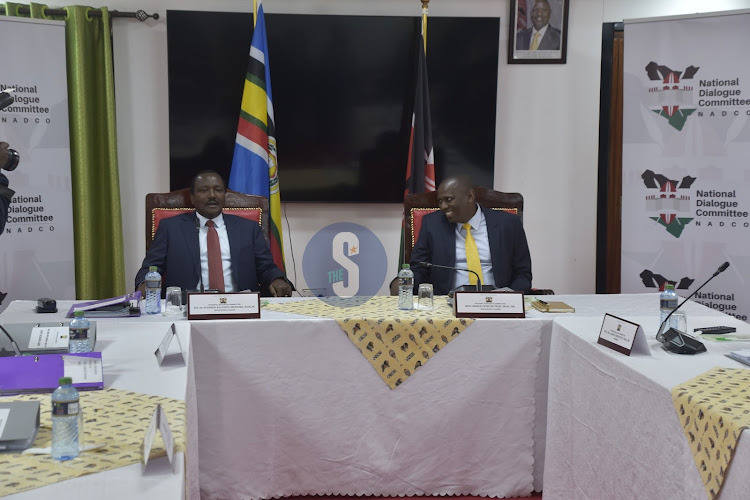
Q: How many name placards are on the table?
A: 5